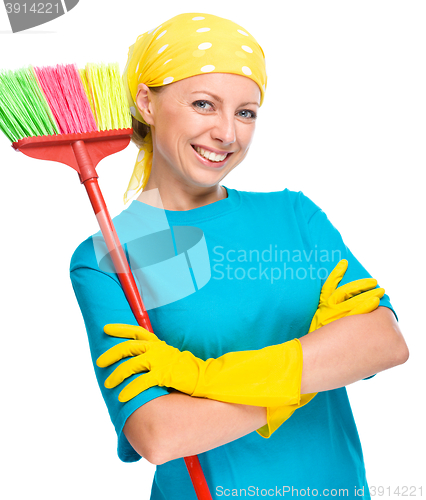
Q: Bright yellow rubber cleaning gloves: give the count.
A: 2